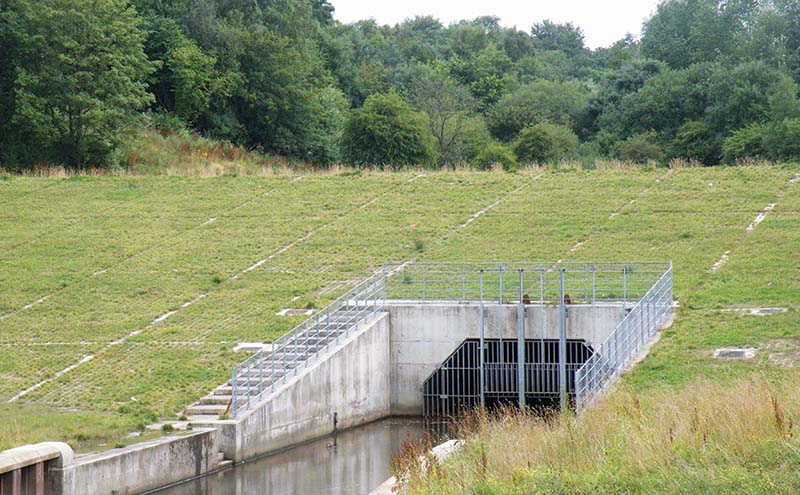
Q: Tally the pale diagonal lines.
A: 5